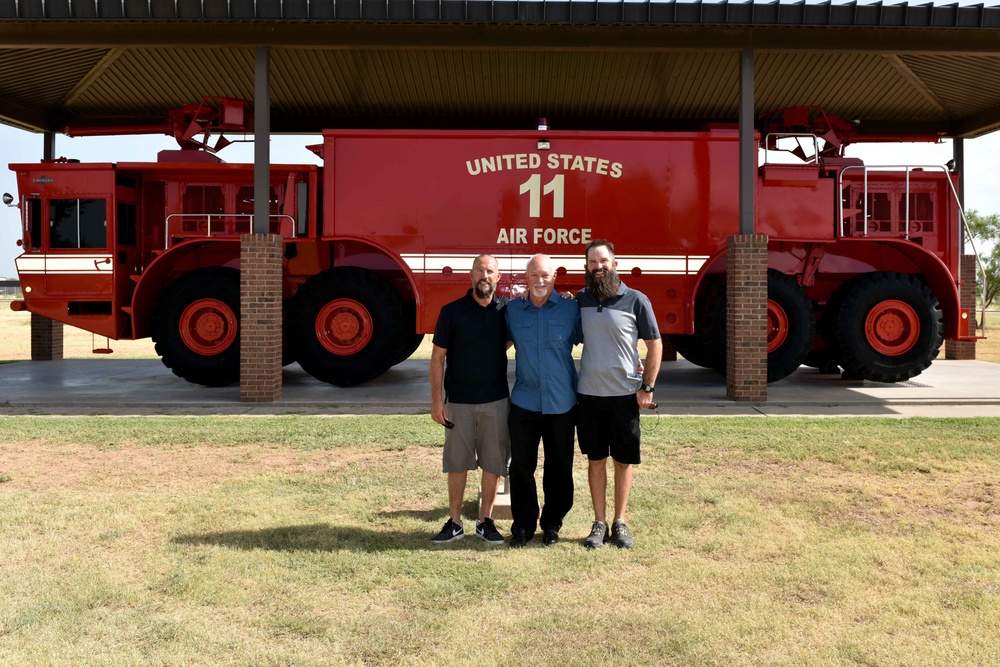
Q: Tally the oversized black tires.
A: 4